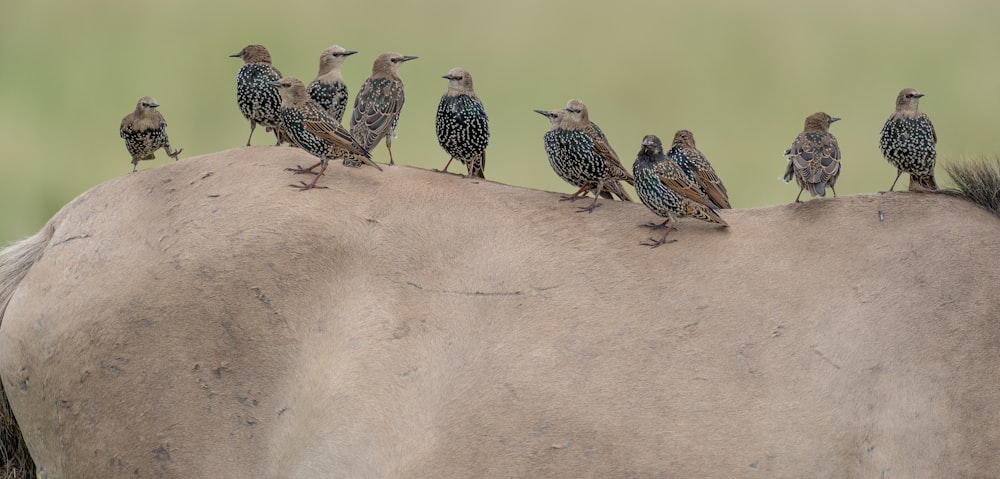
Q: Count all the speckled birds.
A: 12